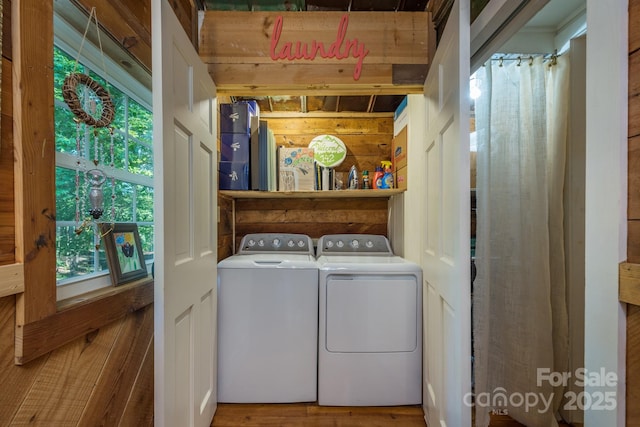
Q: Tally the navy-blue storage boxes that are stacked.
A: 3